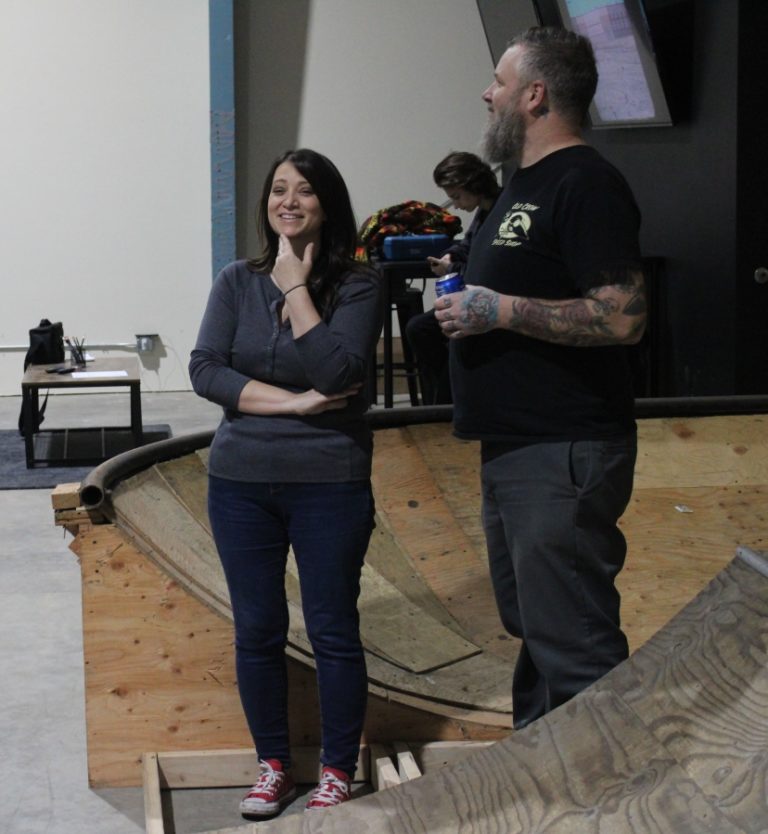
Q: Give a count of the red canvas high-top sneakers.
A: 2